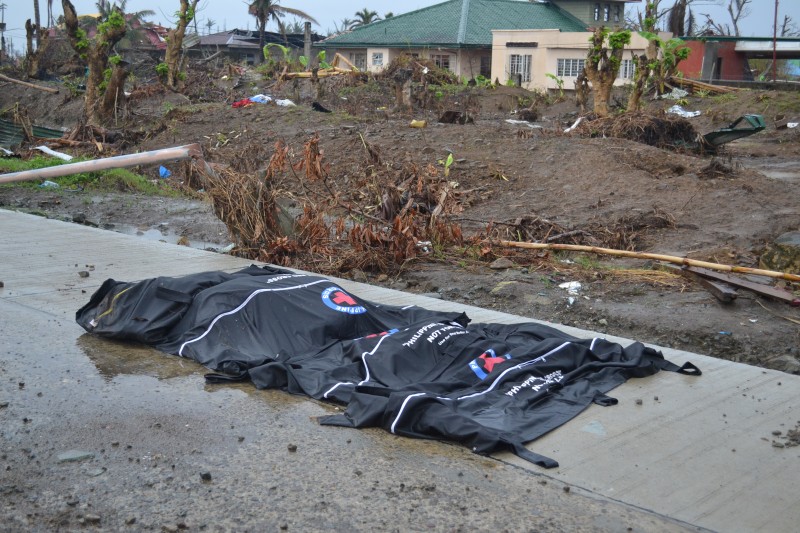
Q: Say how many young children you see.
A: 0